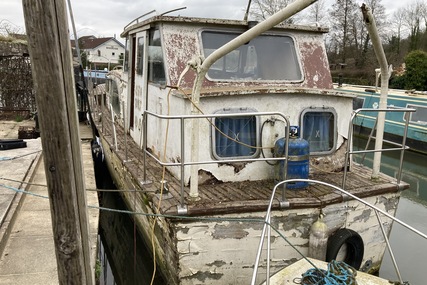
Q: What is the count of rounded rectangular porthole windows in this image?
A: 2